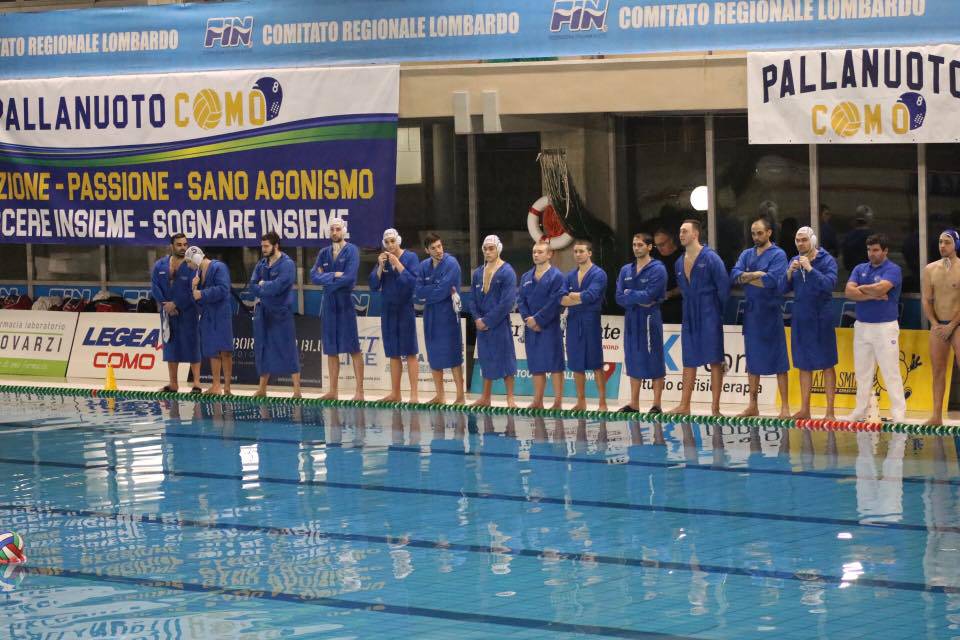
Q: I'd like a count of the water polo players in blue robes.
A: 13